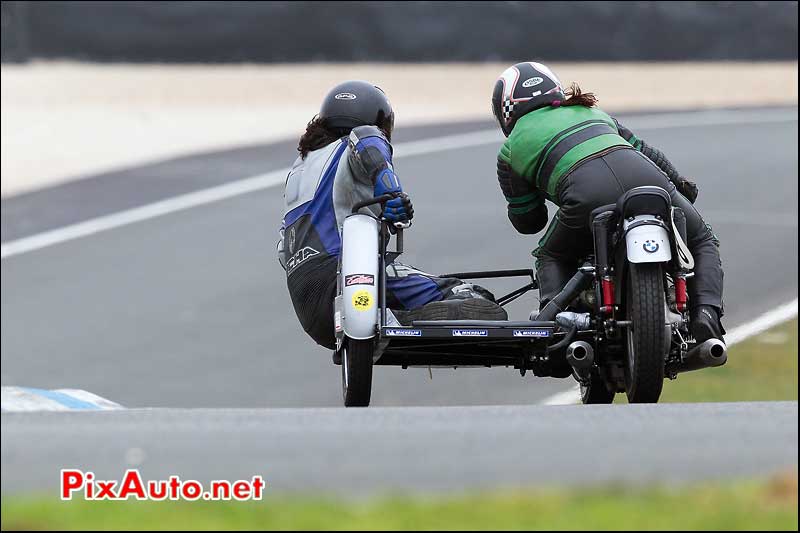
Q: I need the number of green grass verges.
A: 2